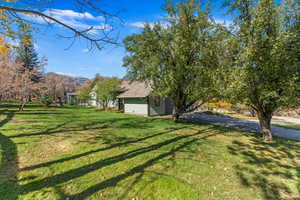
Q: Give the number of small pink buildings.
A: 0